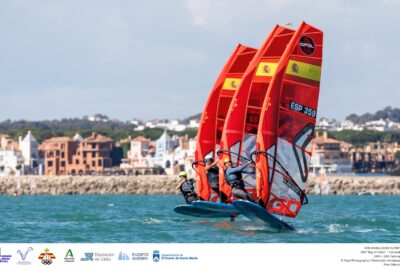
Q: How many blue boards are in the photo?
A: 3